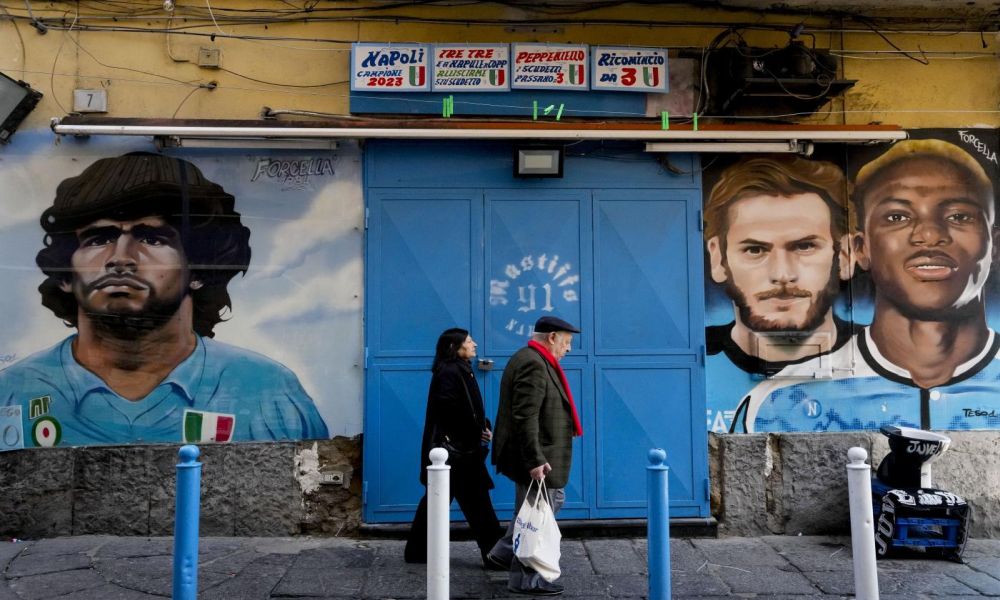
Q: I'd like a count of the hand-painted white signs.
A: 4